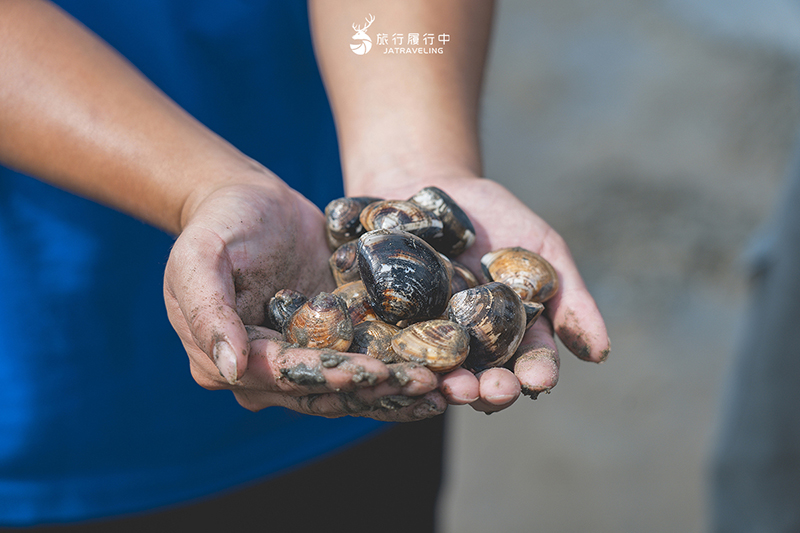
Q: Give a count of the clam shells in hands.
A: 14